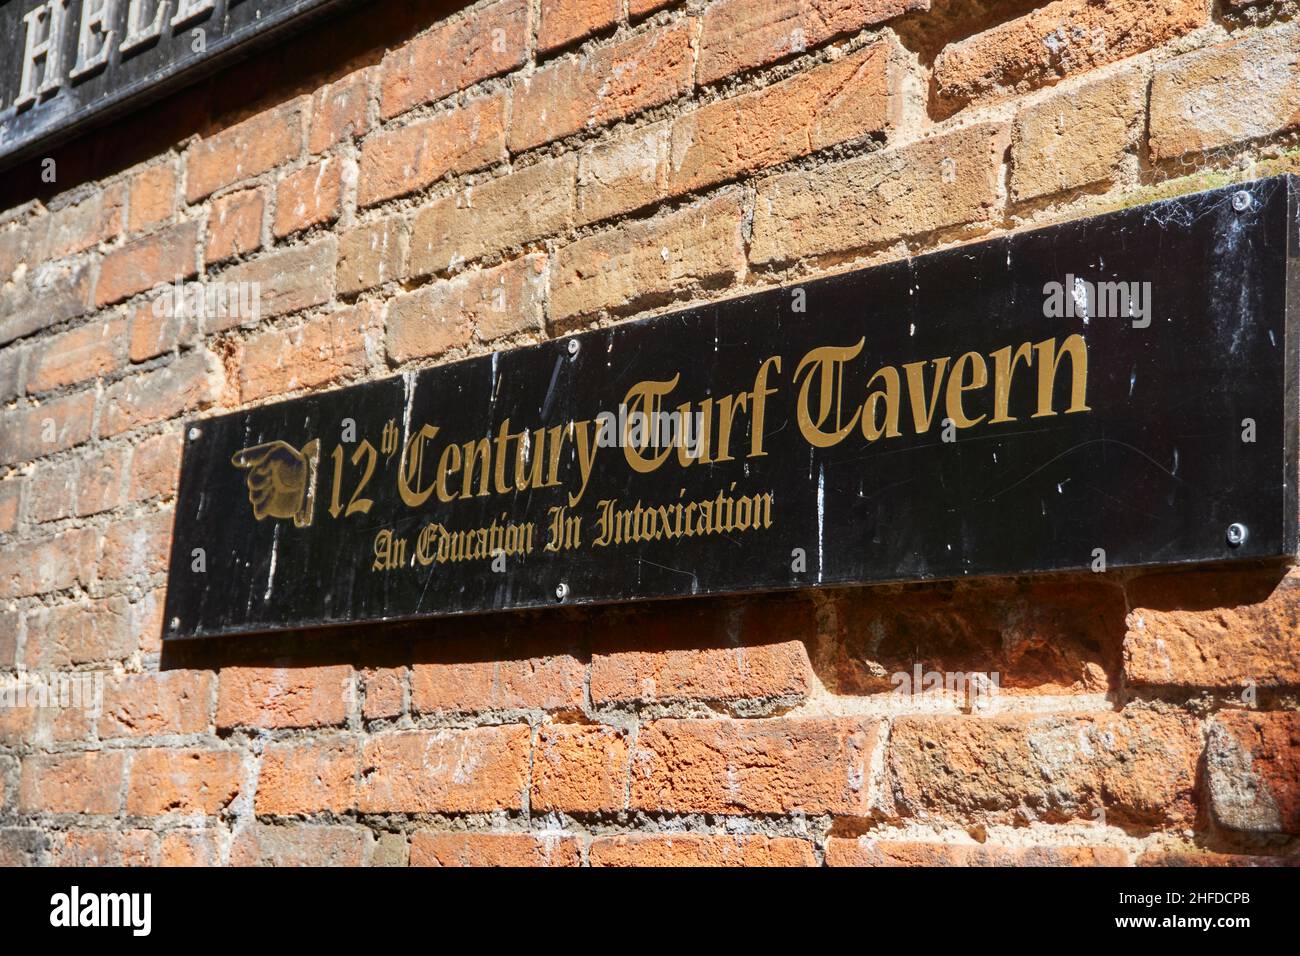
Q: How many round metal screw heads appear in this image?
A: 6